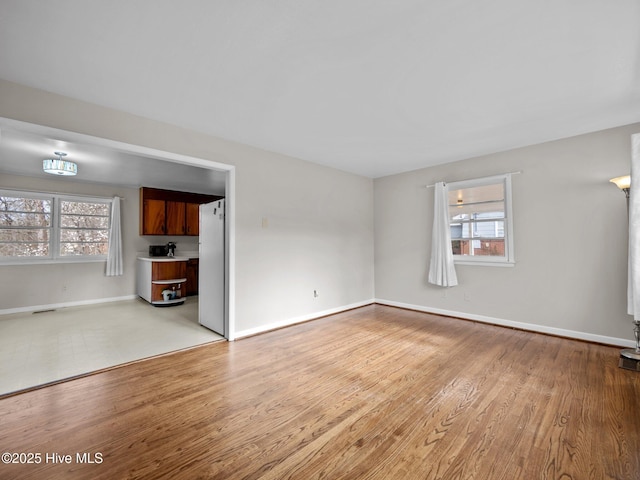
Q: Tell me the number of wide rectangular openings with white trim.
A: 1